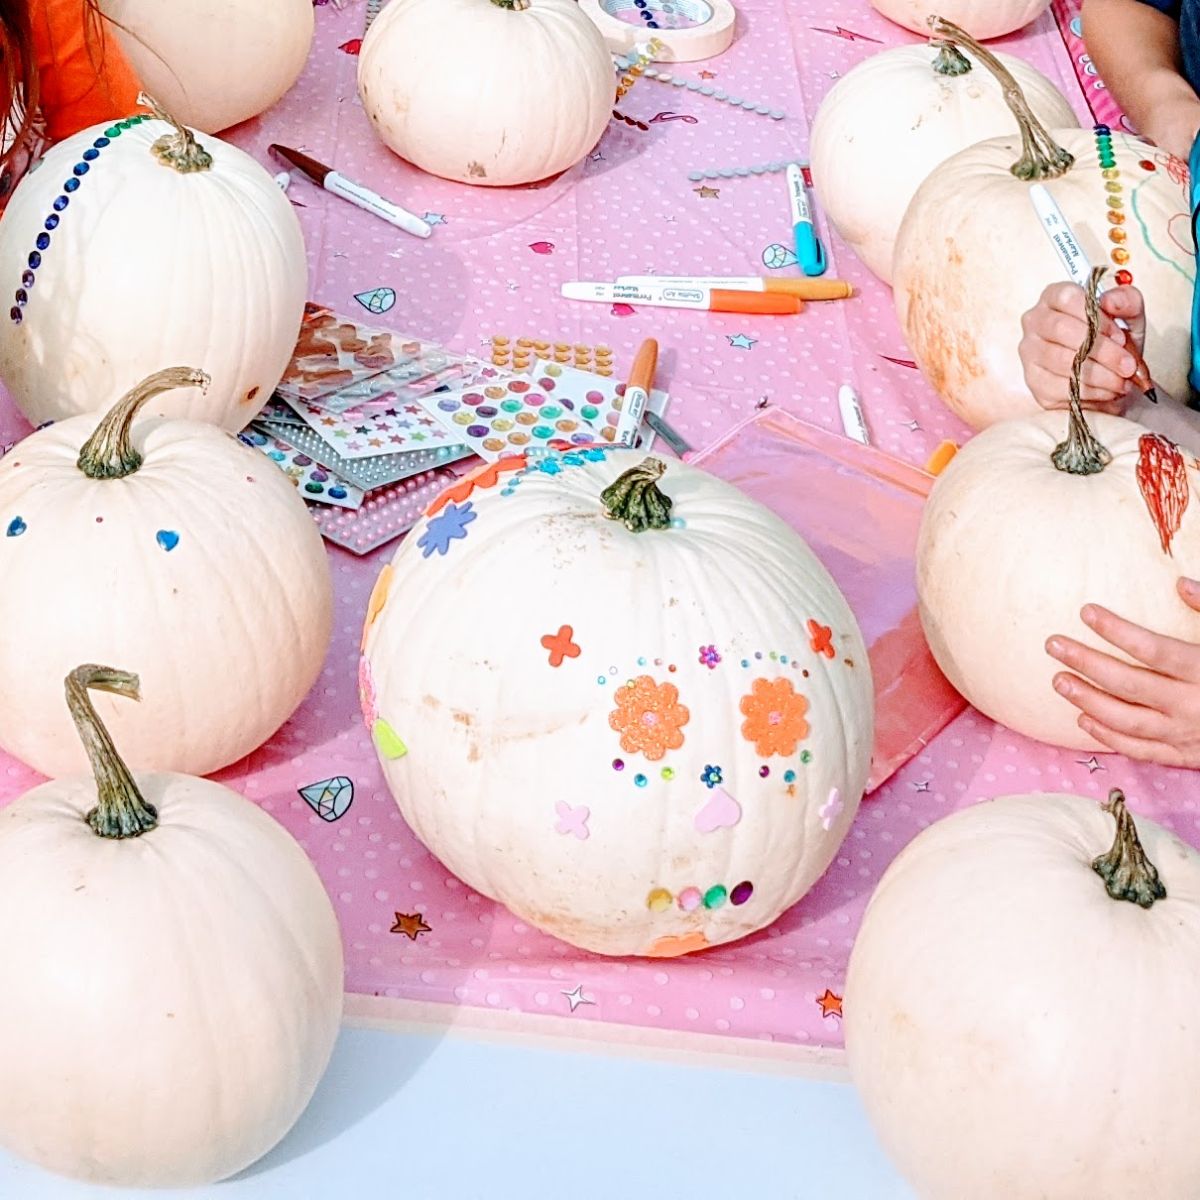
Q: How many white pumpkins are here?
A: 11